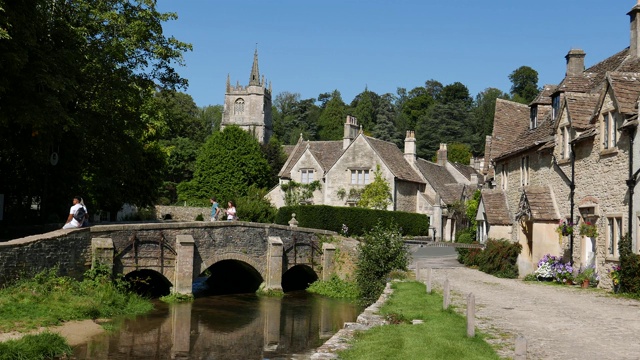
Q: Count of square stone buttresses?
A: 4